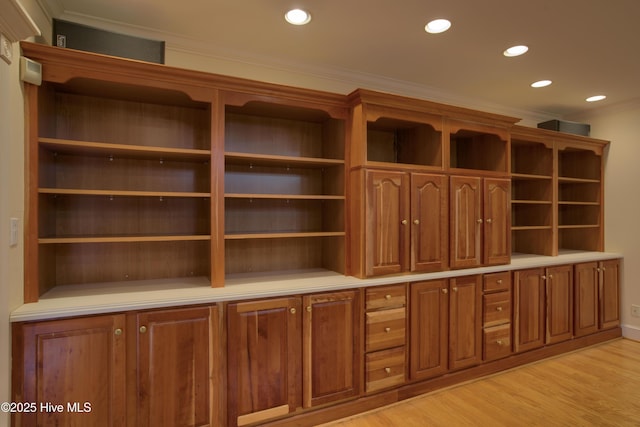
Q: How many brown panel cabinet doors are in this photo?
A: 14